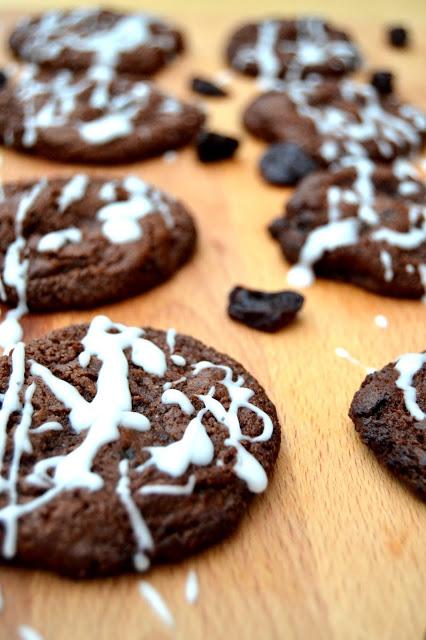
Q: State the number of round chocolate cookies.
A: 8